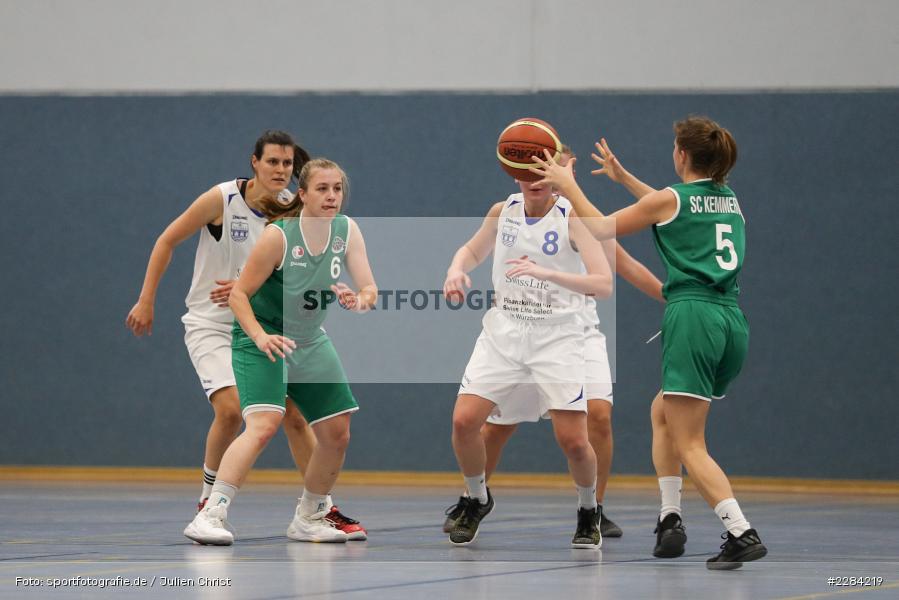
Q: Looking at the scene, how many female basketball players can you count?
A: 5